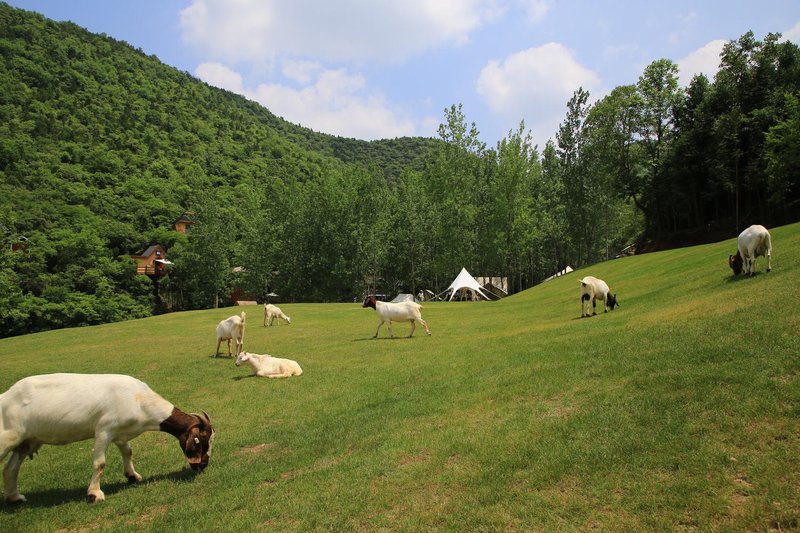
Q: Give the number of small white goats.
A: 3